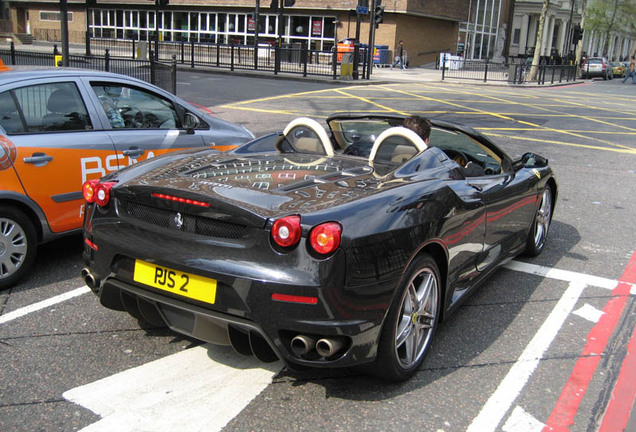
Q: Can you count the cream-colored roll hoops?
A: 2